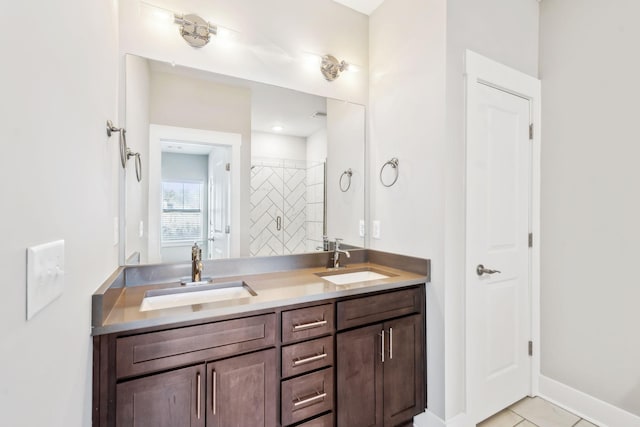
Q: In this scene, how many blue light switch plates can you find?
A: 0